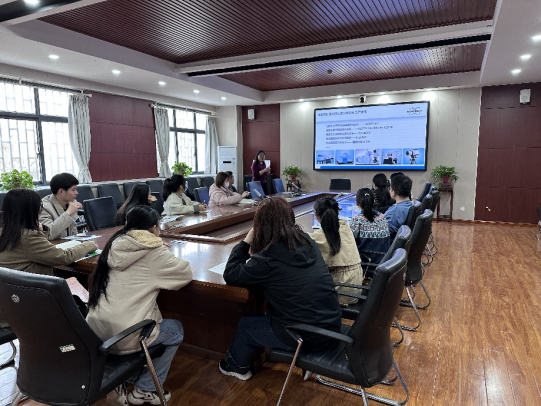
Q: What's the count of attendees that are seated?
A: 13